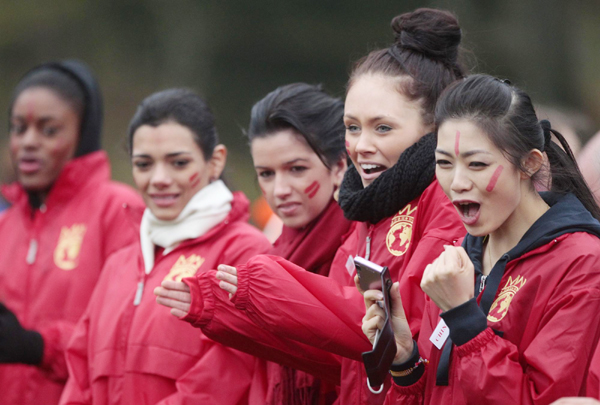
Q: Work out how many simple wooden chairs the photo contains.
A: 0